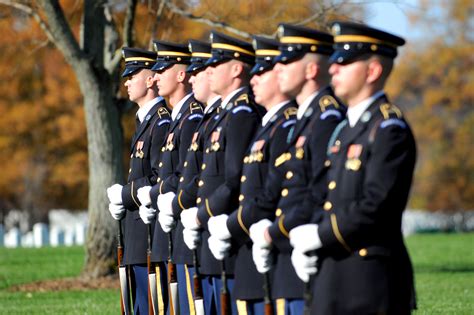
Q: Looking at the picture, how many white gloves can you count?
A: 14